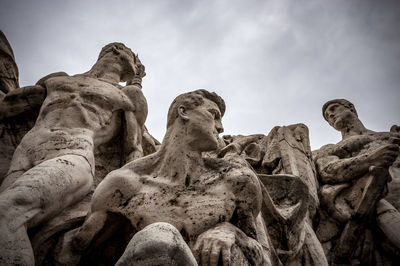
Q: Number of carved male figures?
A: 3